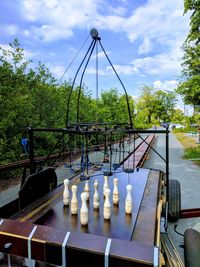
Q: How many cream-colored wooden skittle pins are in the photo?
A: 9